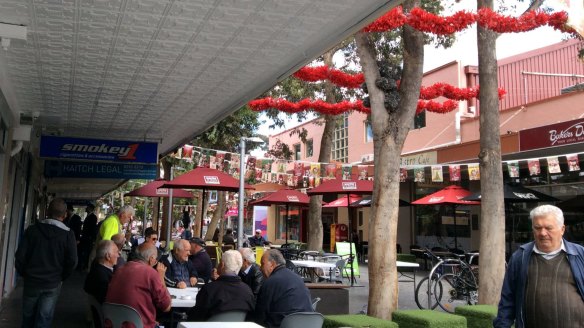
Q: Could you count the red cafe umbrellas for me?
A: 6